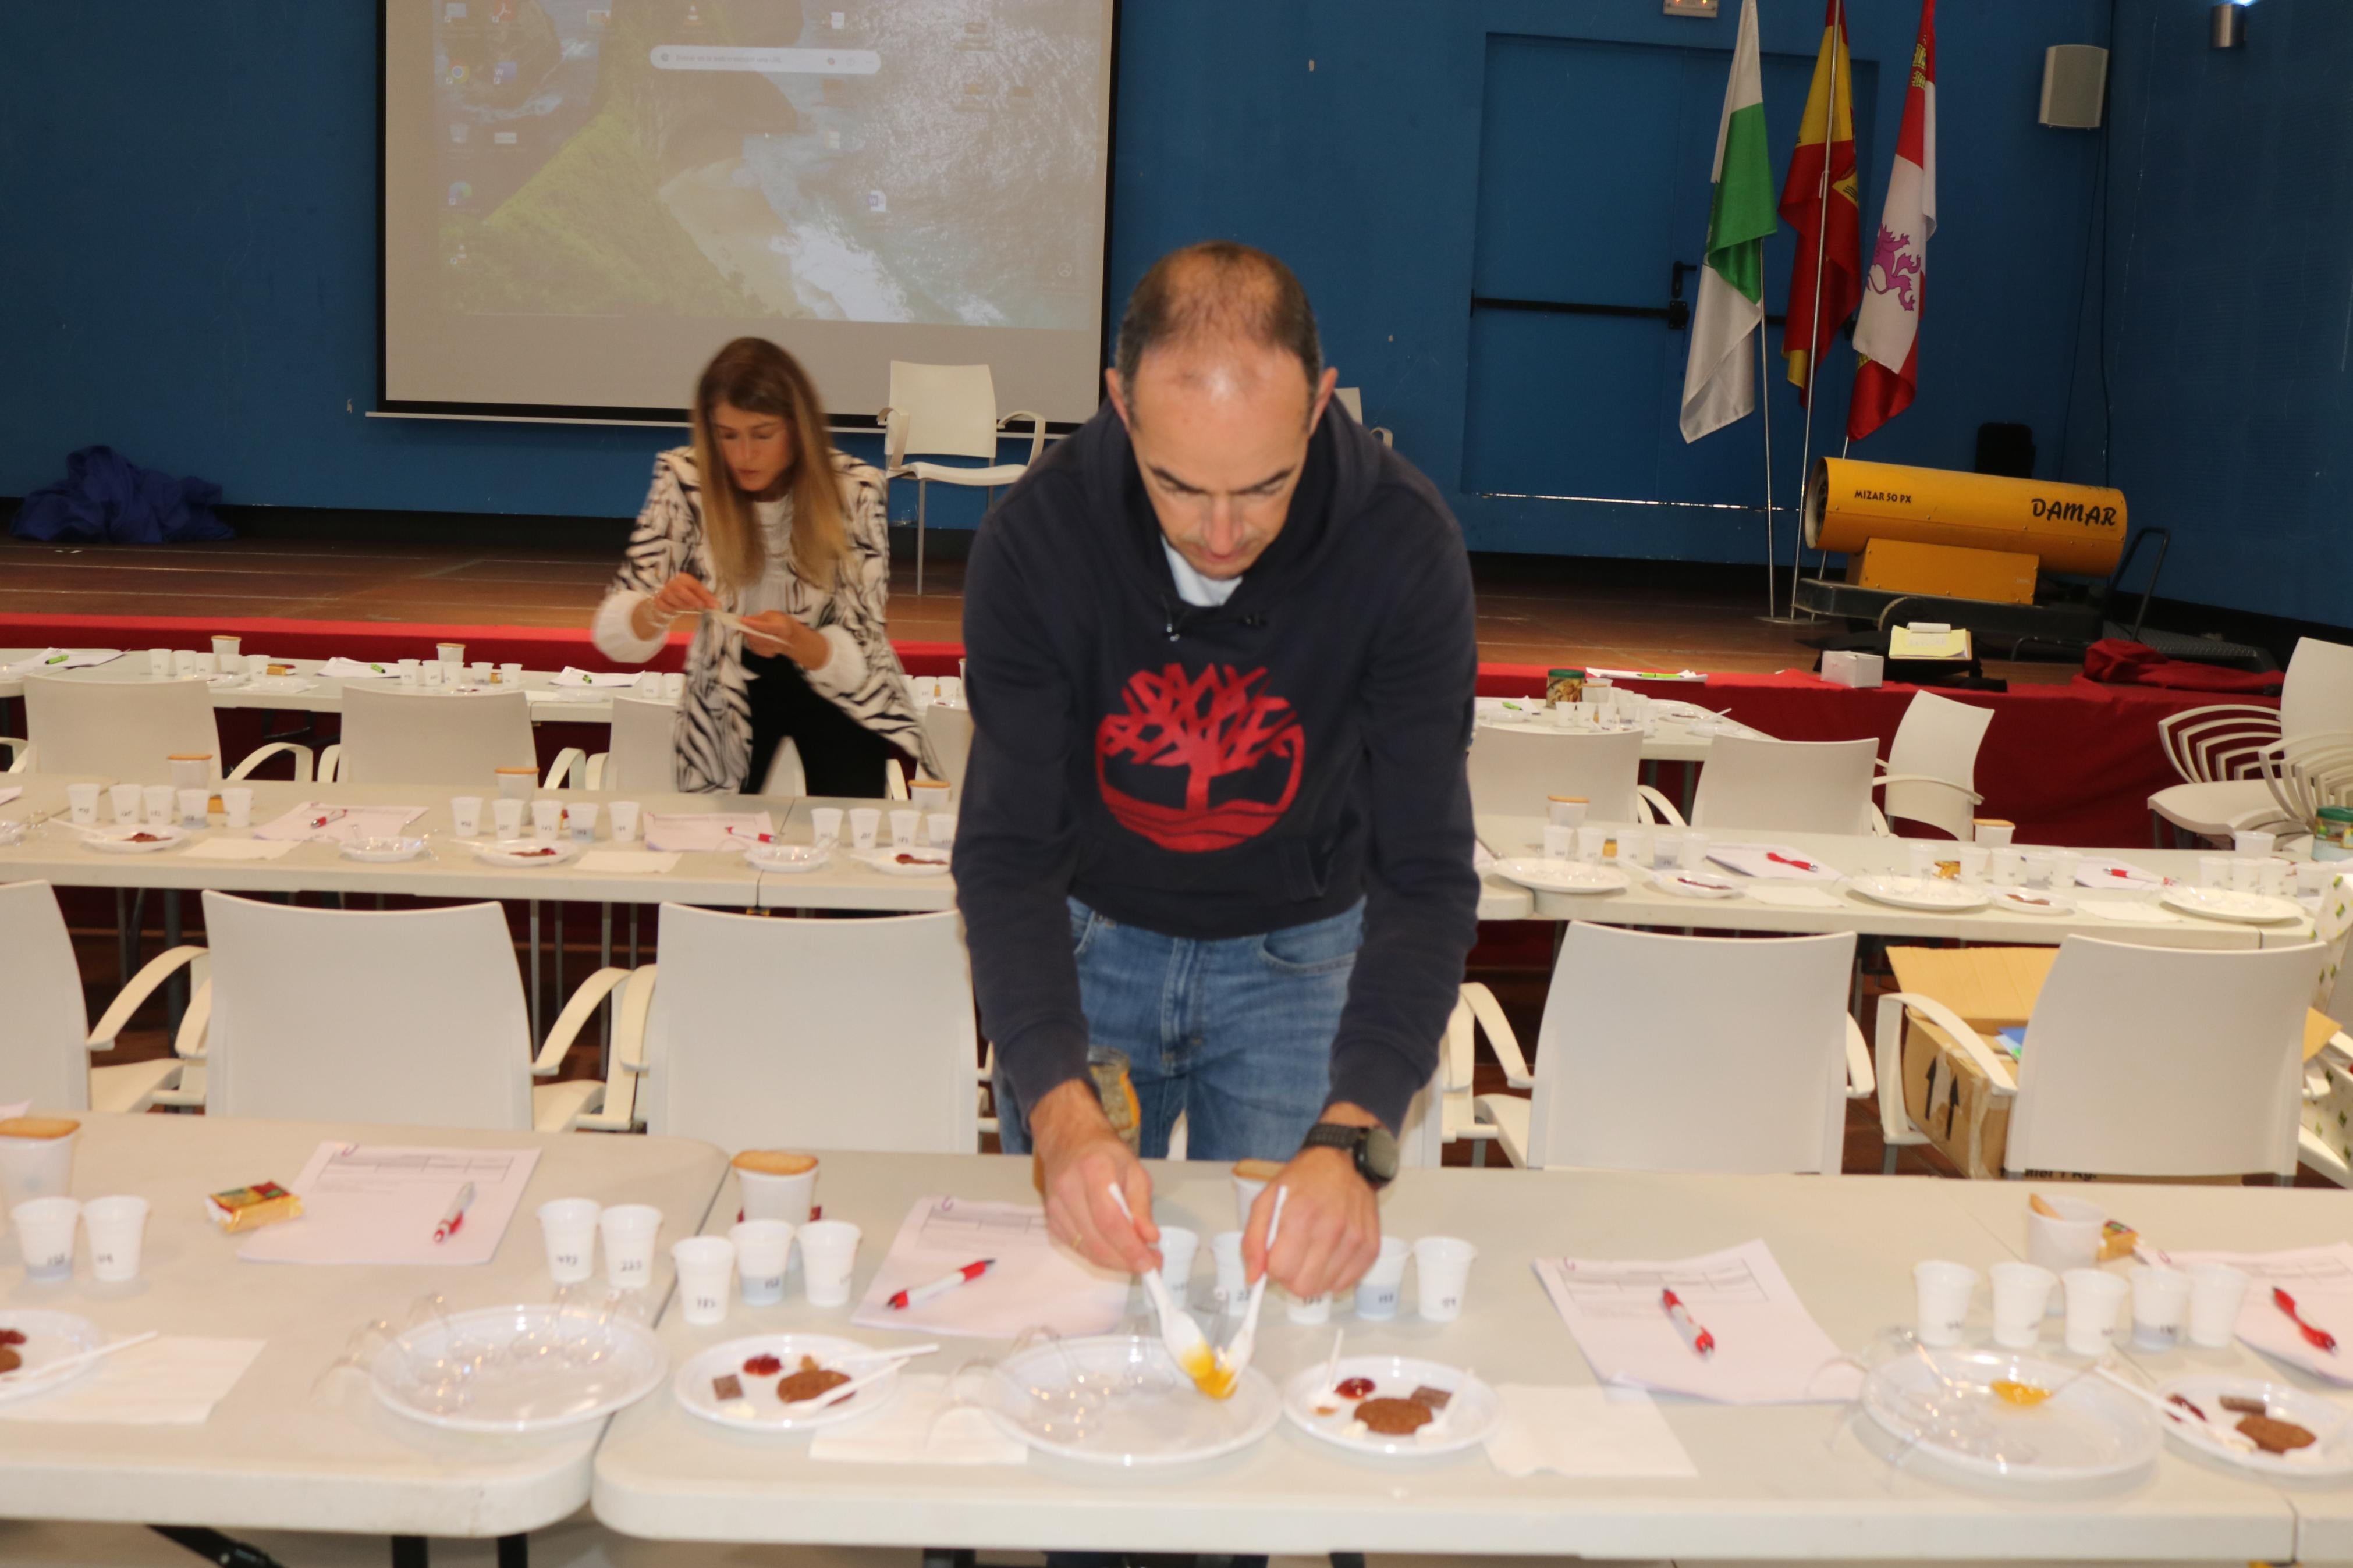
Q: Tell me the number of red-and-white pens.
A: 8